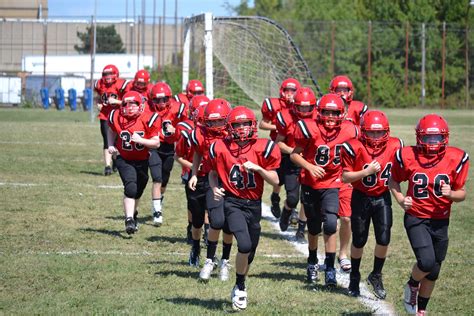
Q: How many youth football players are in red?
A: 15